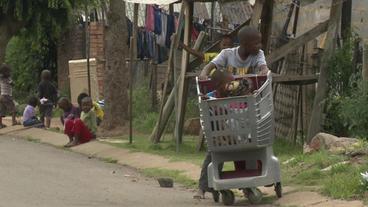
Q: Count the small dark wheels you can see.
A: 4